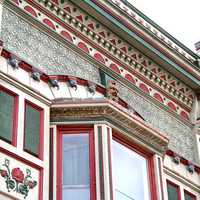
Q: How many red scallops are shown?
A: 12